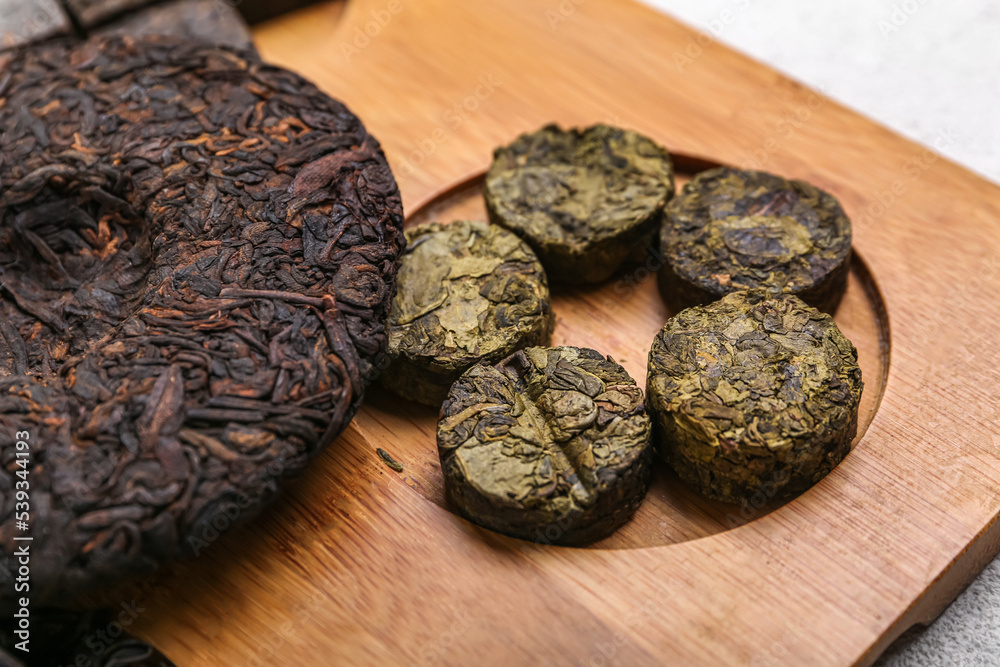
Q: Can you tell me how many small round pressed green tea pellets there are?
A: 5